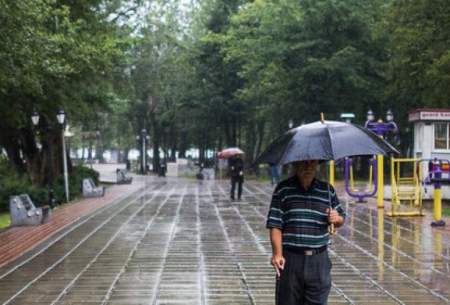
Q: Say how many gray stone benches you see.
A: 3